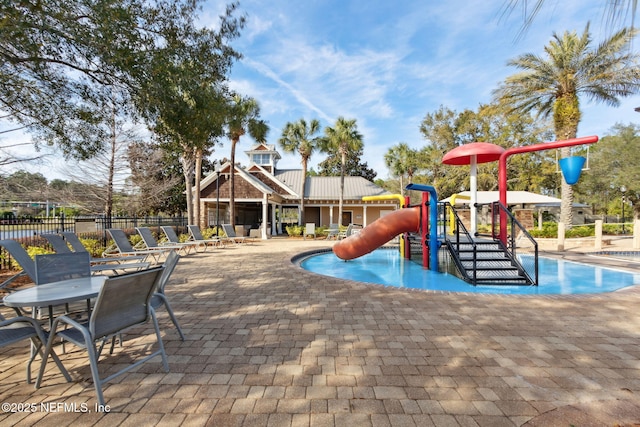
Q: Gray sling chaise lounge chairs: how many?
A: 8